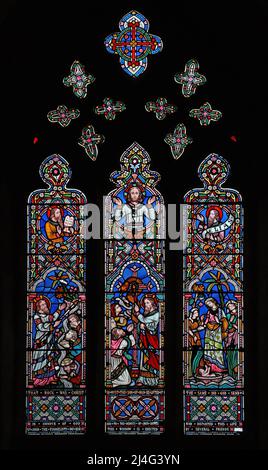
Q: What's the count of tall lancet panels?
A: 3